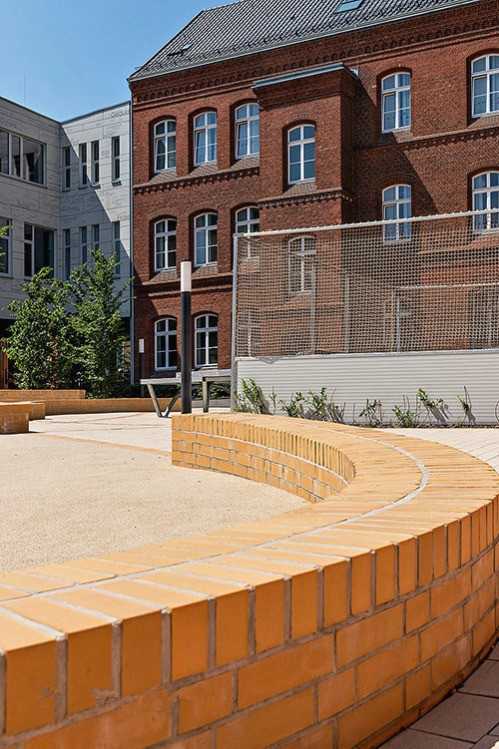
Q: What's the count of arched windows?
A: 14